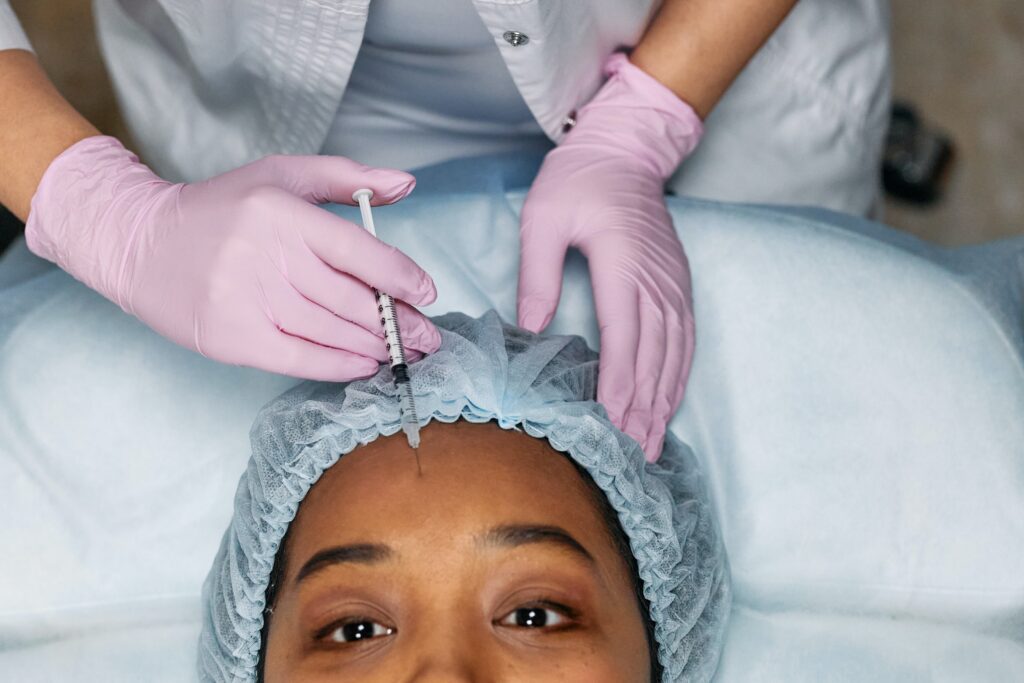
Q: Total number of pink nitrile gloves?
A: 2